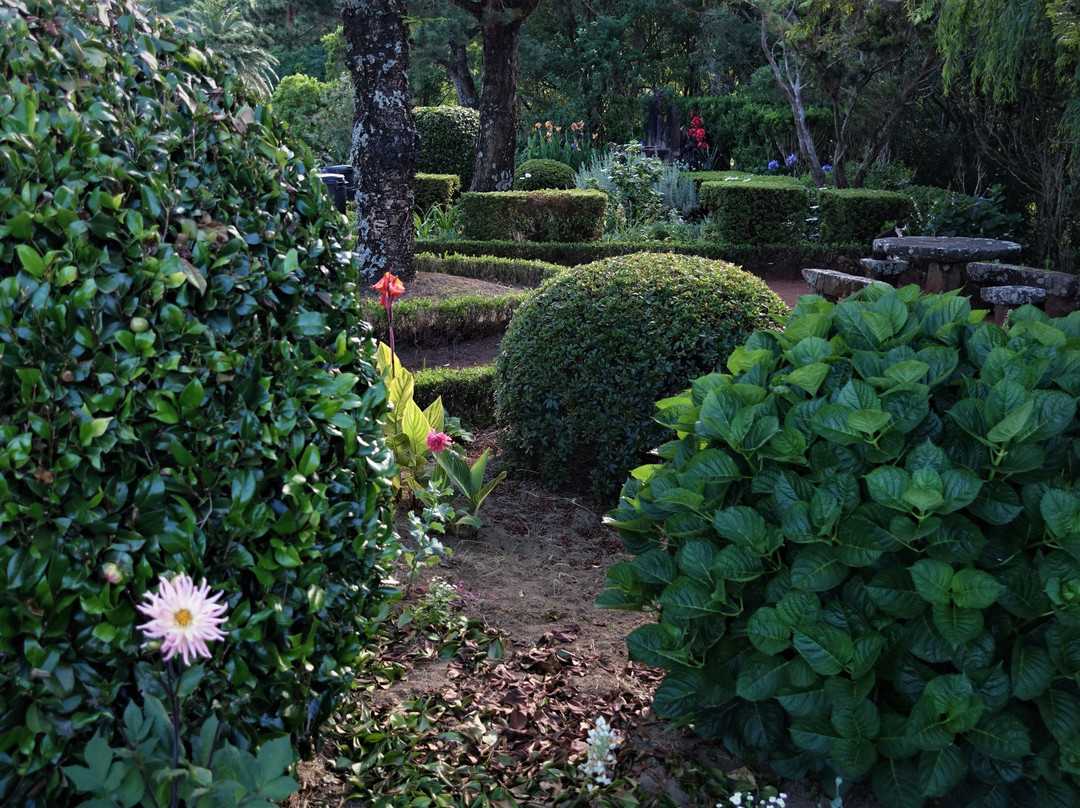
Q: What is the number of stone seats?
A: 4